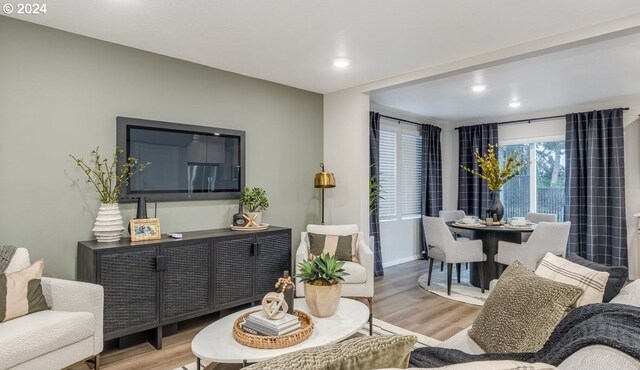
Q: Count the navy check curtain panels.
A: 4